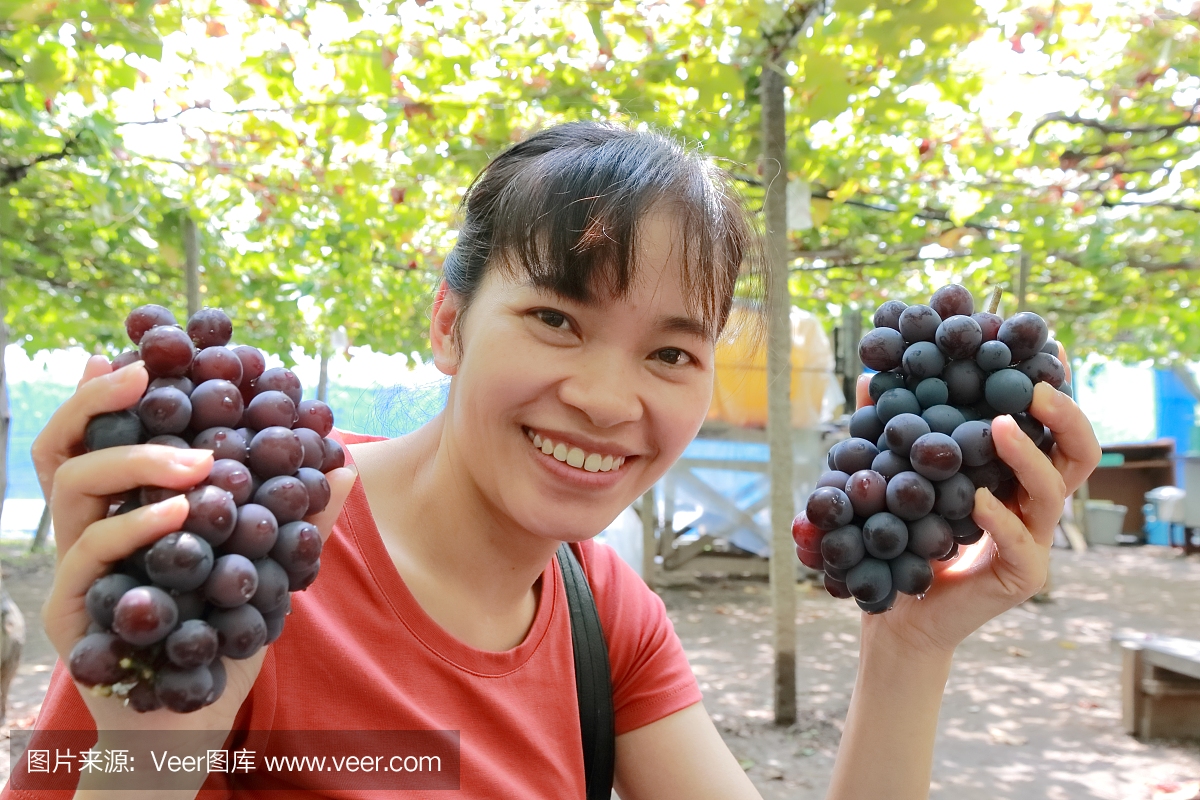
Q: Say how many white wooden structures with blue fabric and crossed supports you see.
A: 1